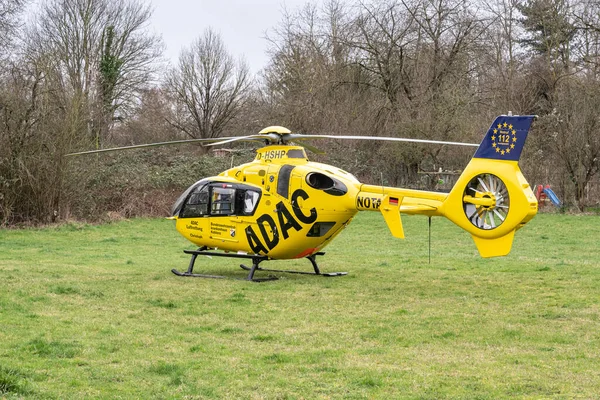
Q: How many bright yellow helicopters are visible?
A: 1